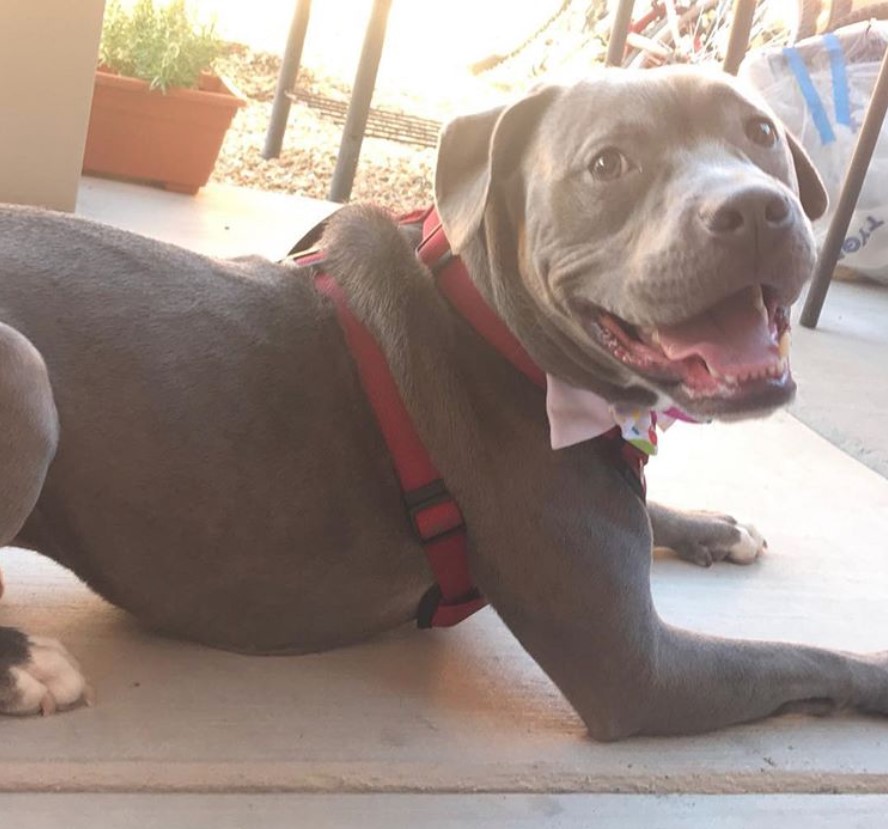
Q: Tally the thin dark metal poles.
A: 5